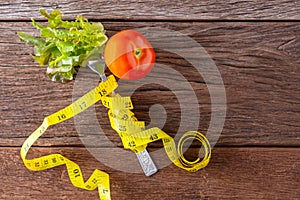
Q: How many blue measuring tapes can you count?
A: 0